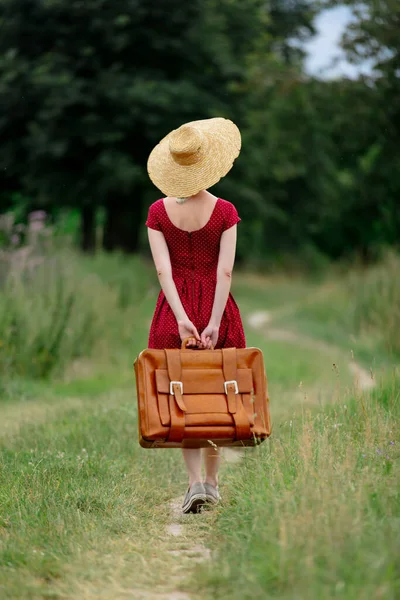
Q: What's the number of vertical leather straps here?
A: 2